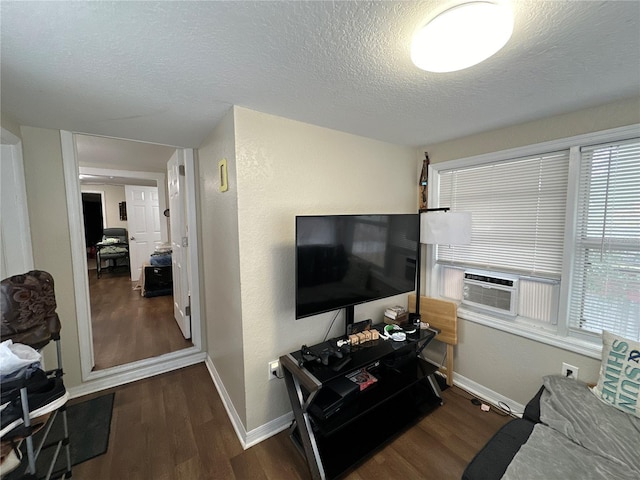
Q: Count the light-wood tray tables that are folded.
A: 1